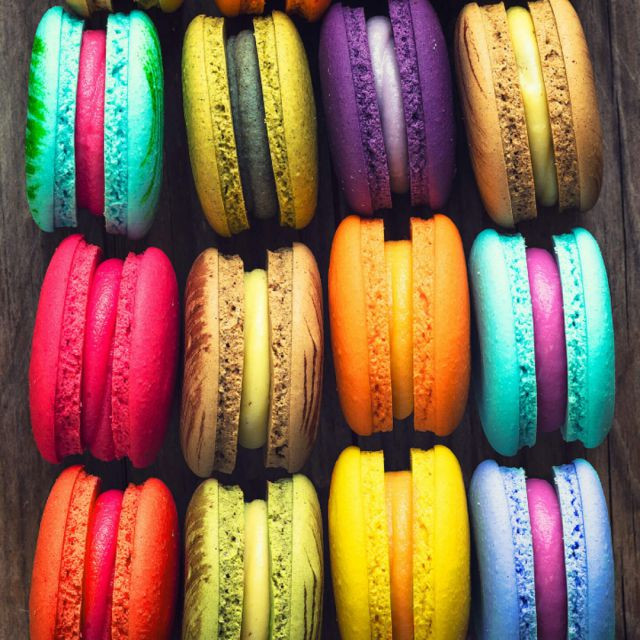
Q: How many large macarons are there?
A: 12